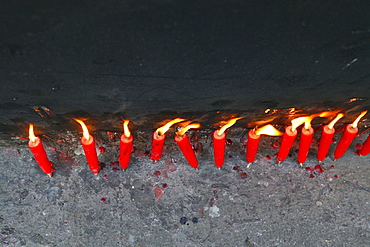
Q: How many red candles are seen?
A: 12